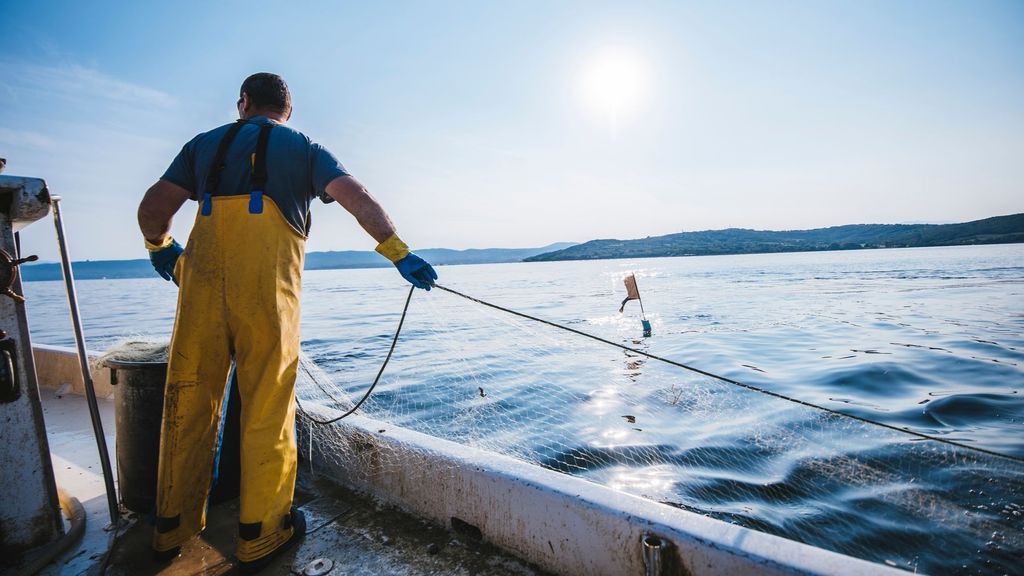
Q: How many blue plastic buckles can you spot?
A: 2